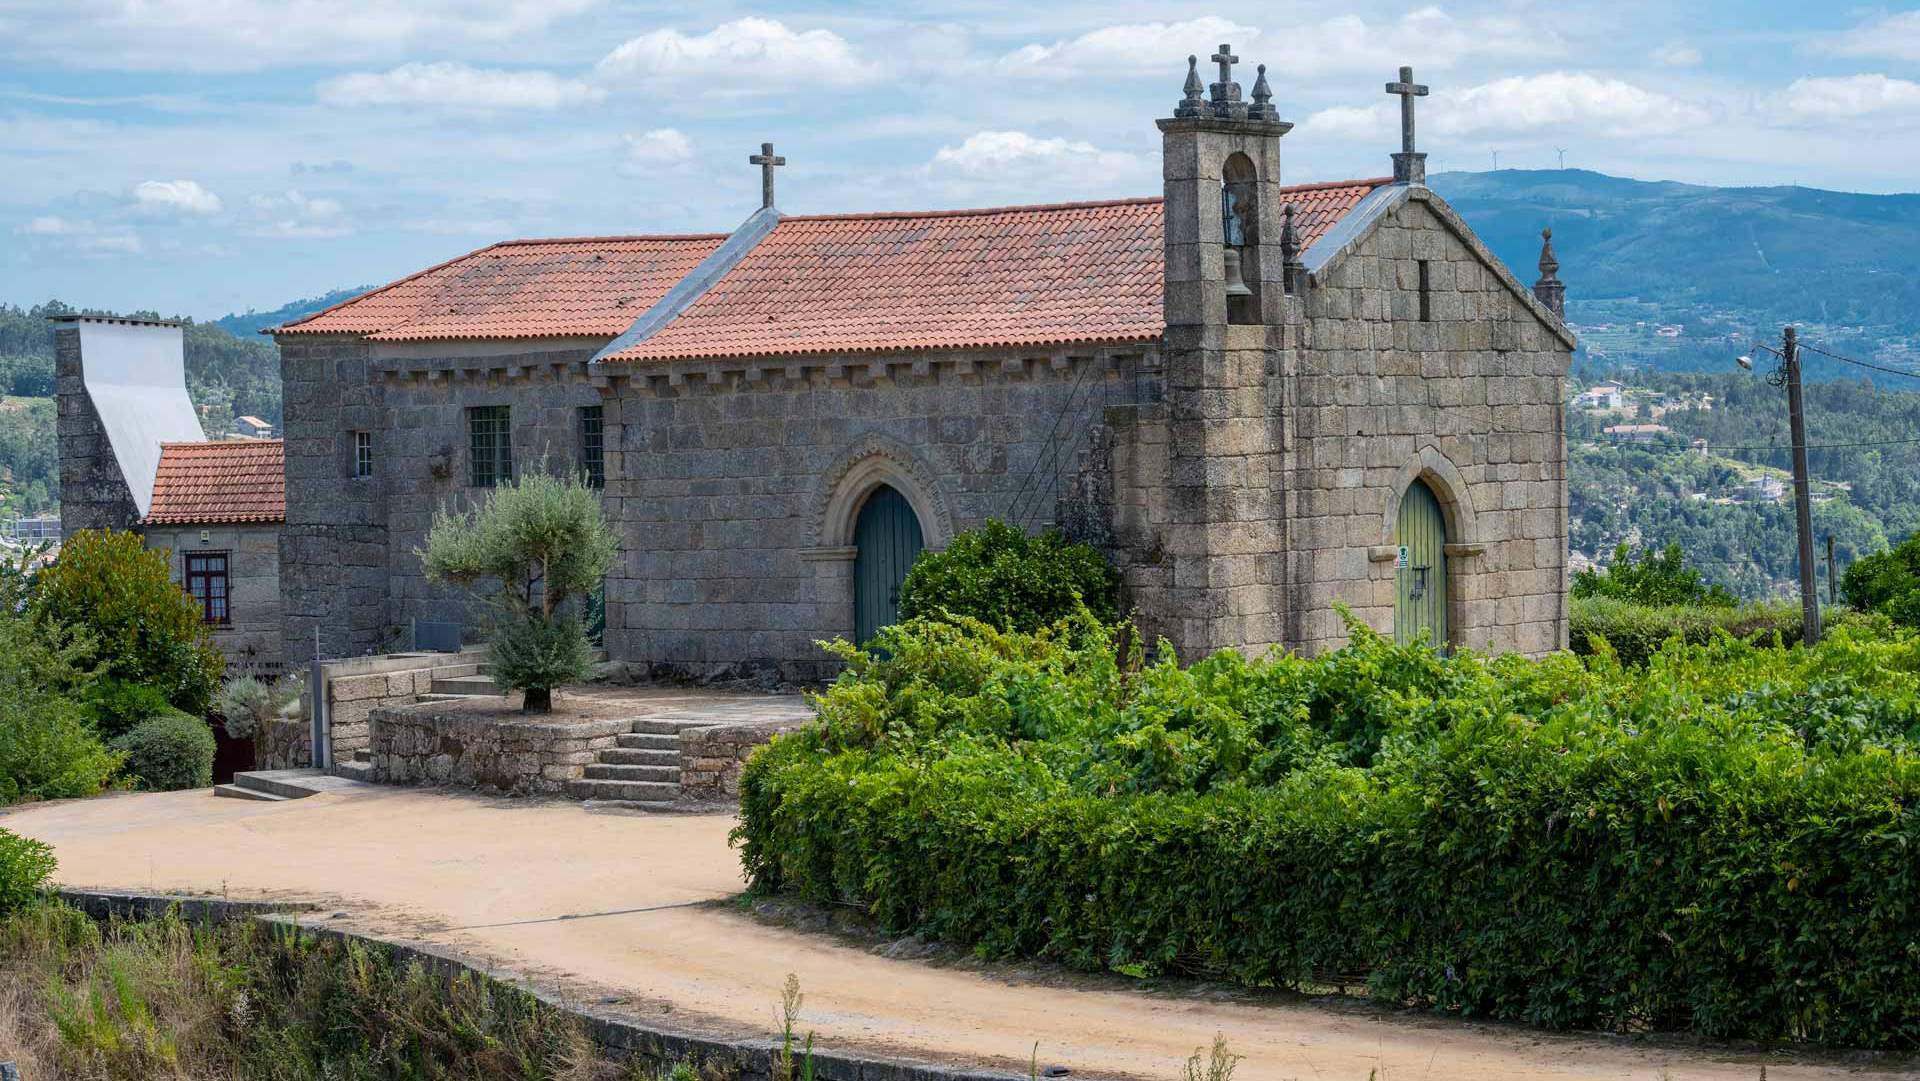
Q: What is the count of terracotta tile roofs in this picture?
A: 3